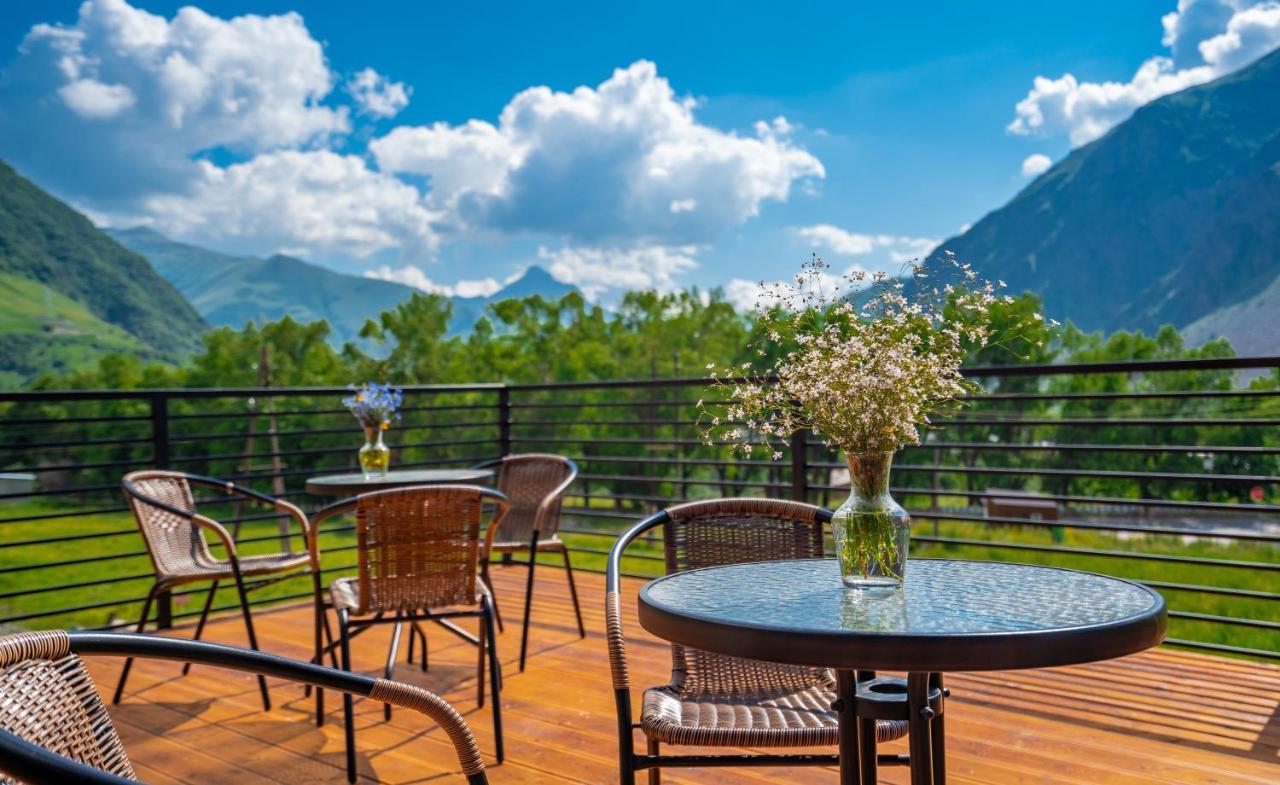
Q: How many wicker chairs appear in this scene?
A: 5